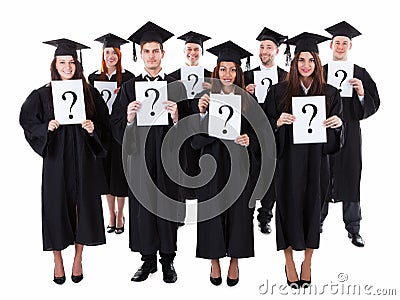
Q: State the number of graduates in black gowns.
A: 8